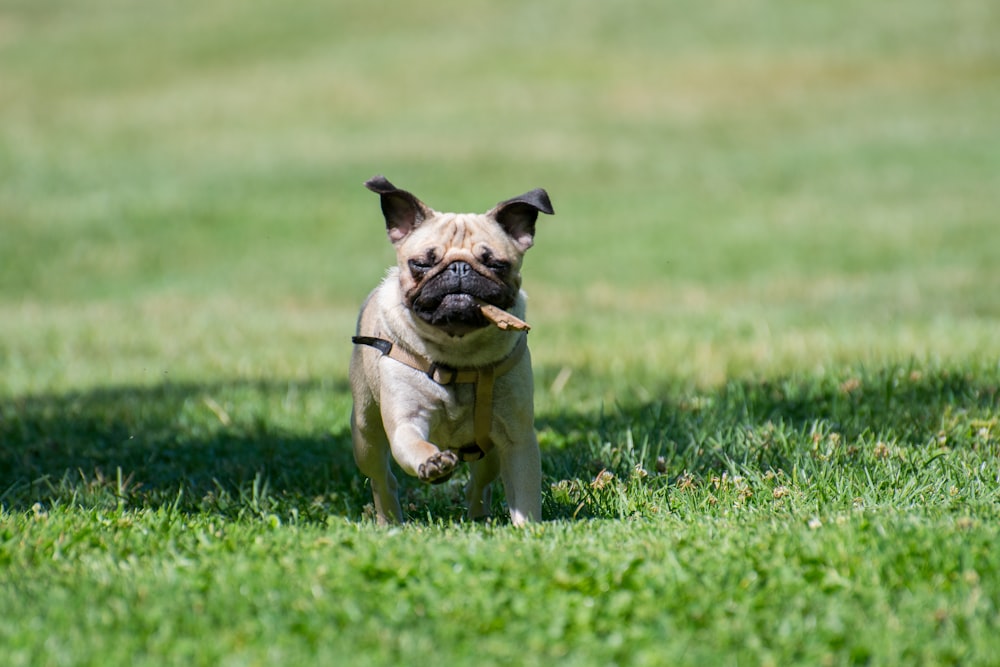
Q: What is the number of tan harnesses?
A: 1